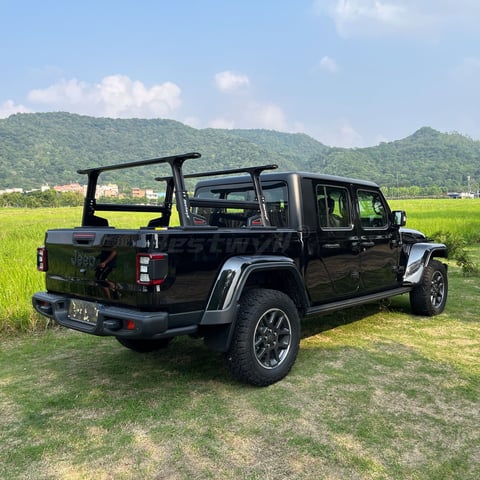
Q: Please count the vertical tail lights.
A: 2